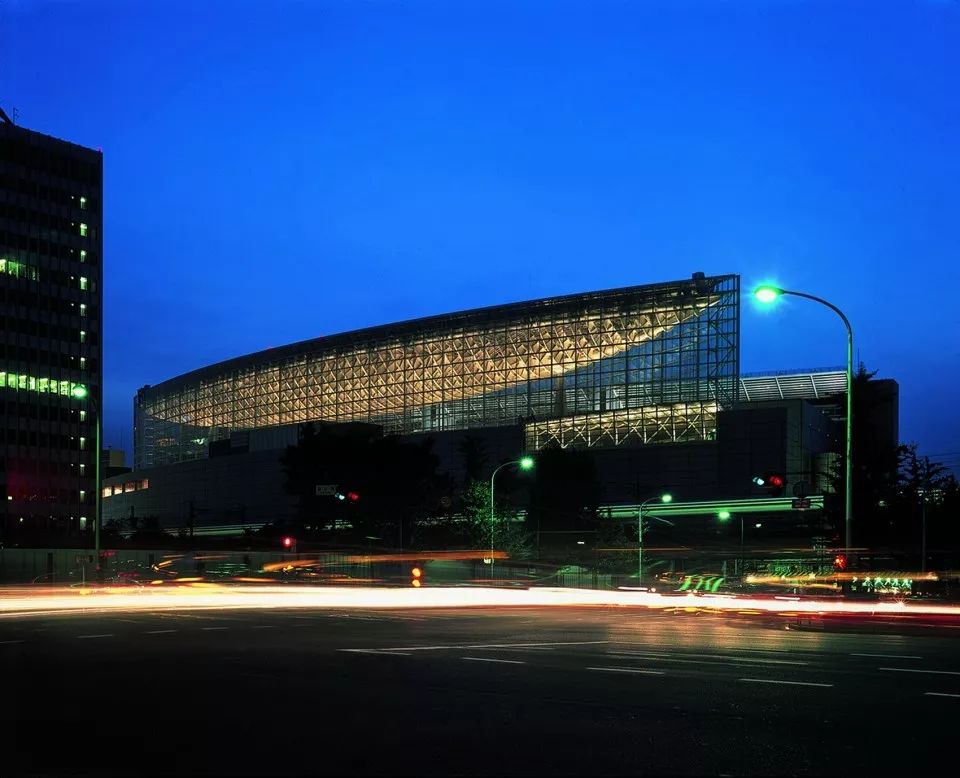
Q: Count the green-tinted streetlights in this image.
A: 5